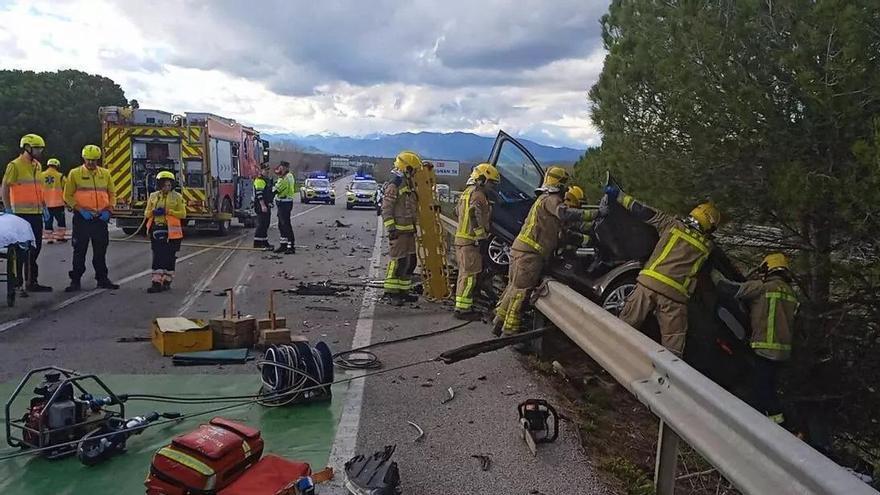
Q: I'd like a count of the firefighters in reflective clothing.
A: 6